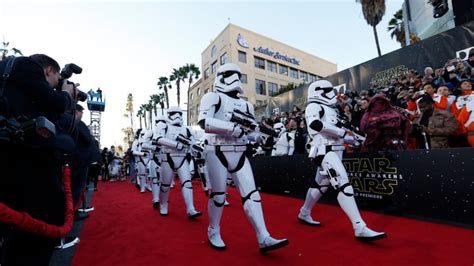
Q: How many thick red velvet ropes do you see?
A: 1